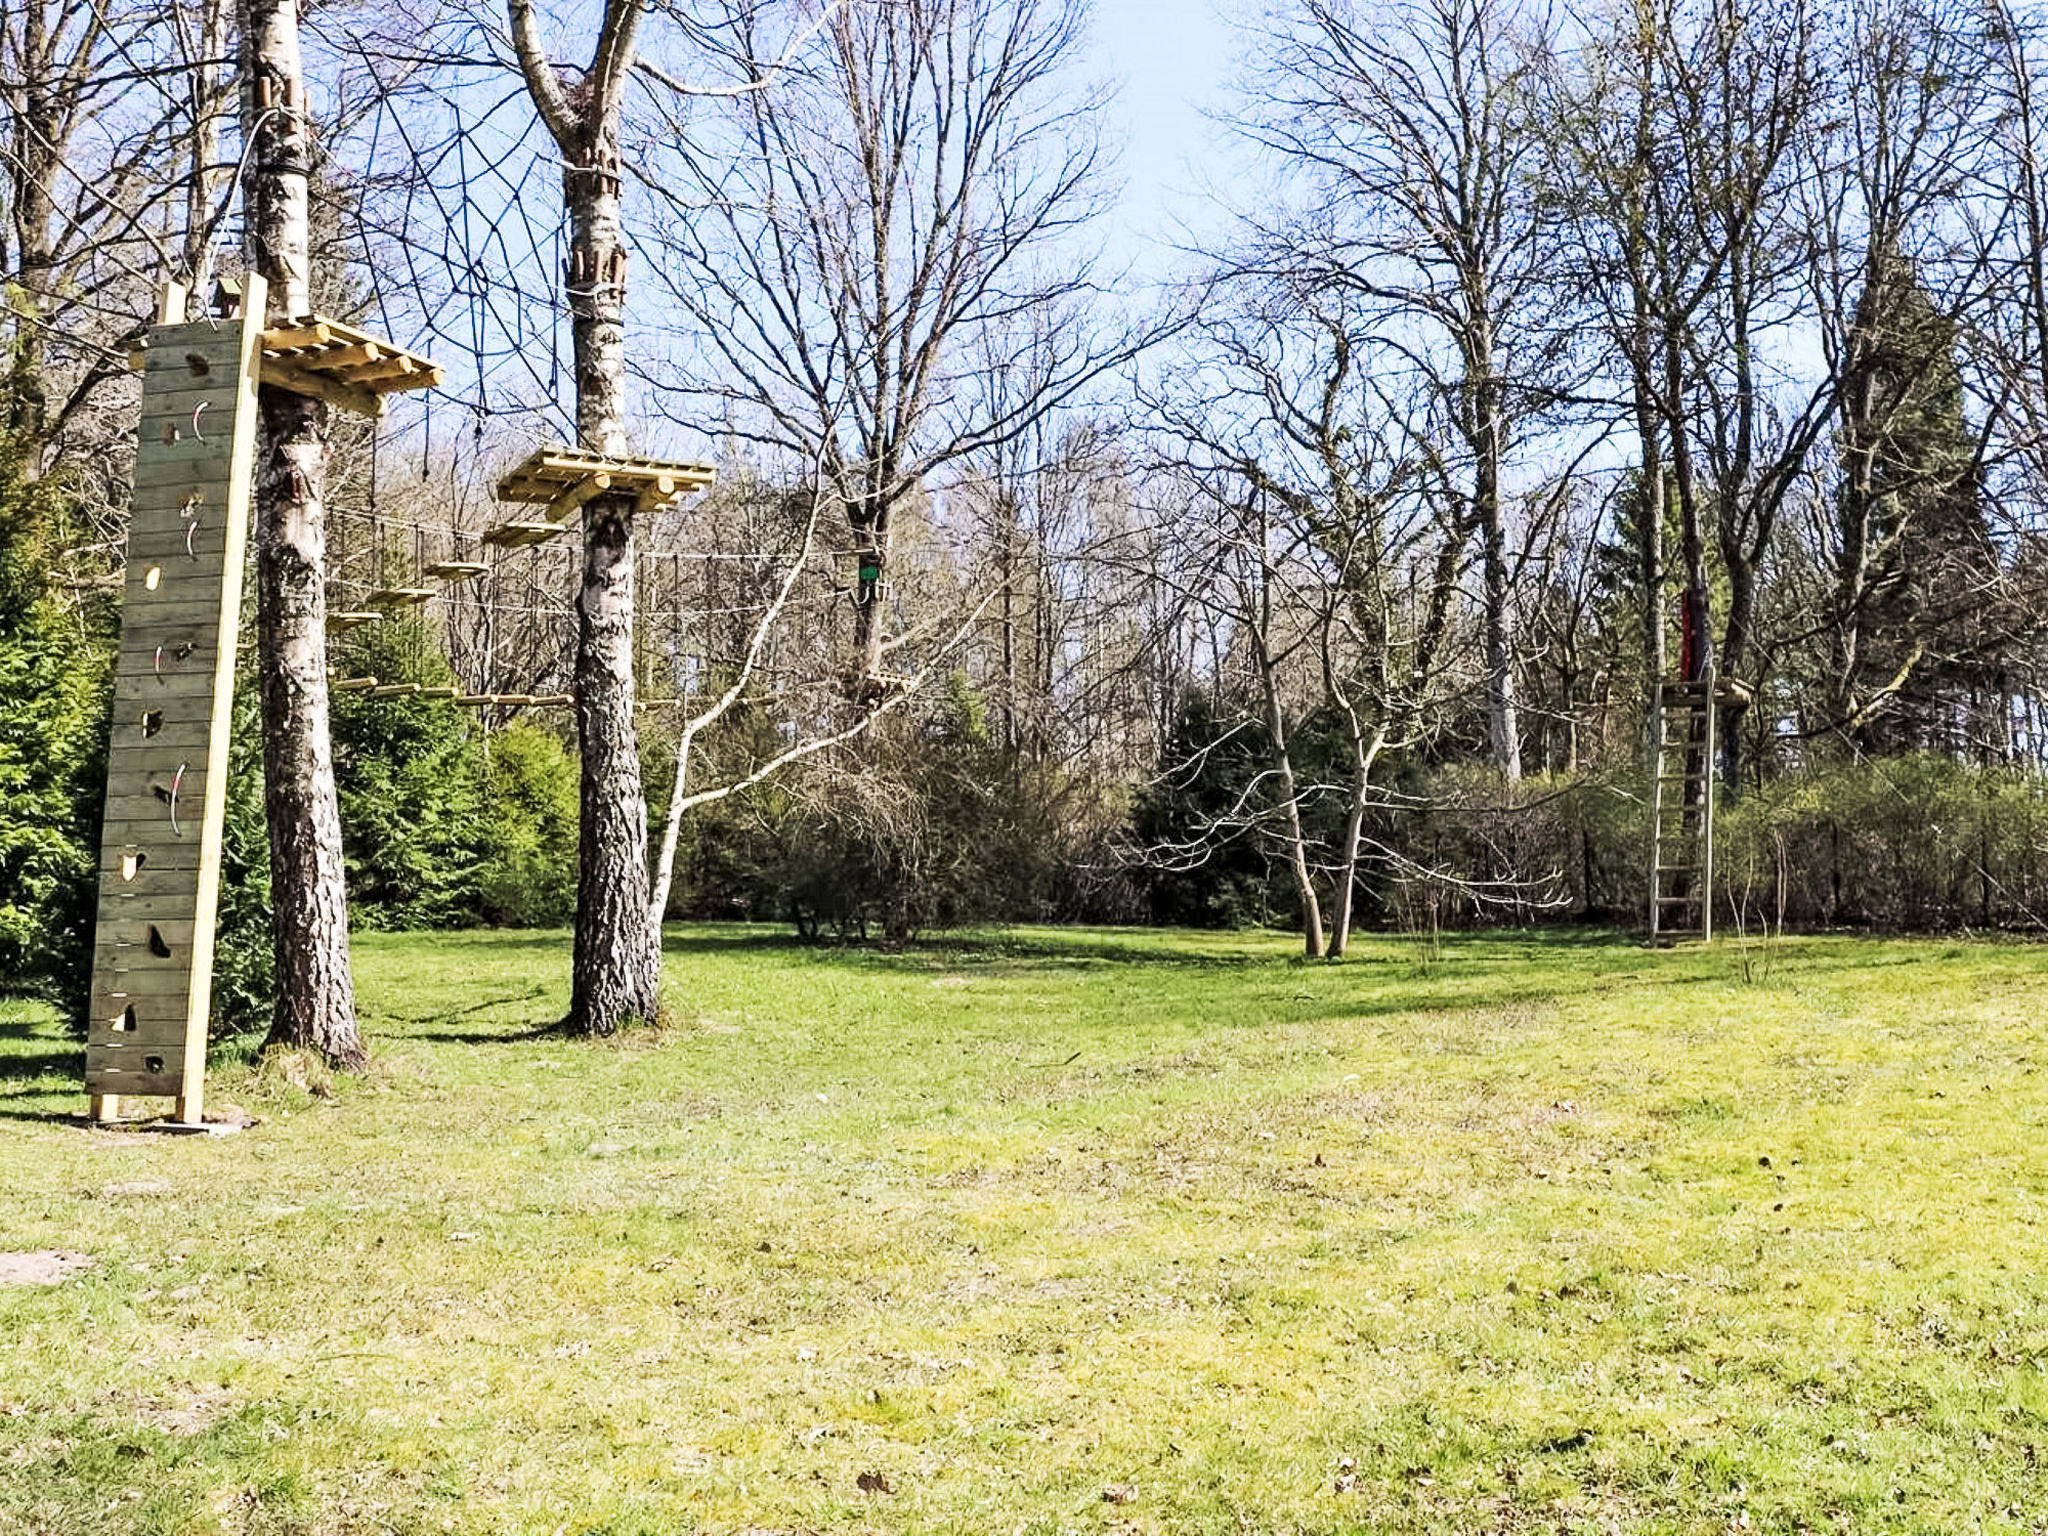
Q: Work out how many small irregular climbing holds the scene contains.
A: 11